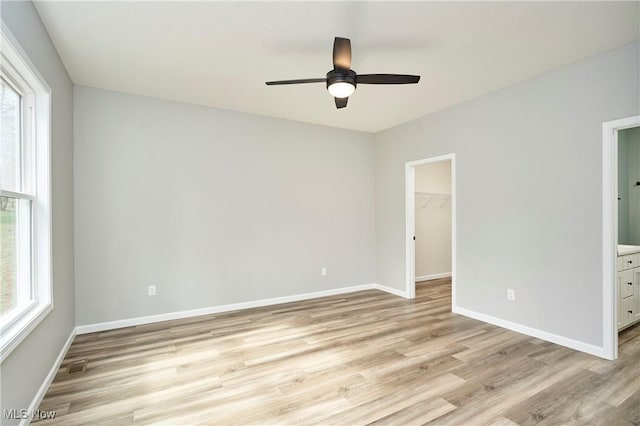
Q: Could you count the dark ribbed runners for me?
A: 0